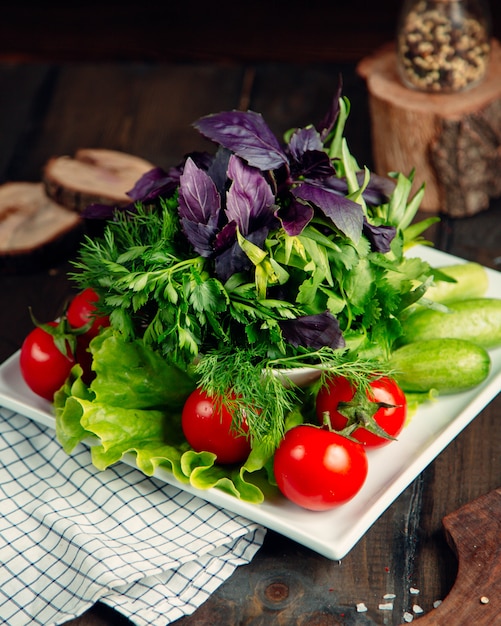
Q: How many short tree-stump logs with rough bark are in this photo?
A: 1